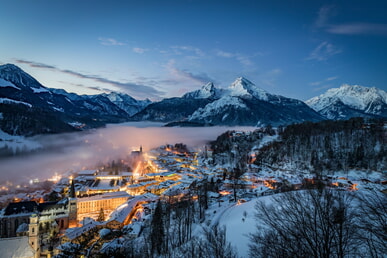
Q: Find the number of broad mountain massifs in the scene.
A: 3